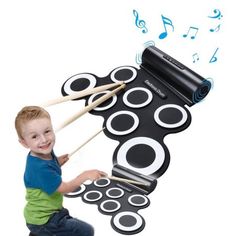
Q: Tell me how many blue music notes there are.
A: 7